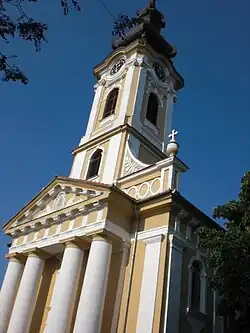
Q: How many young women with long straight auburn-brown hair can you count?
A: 0